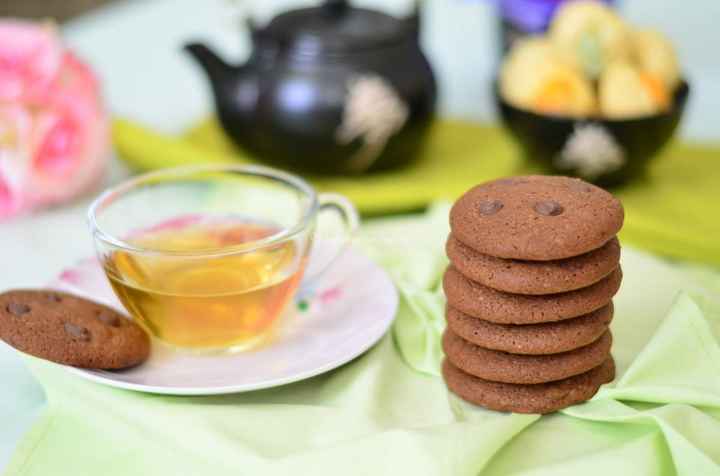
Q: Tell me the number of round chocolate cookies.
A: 7